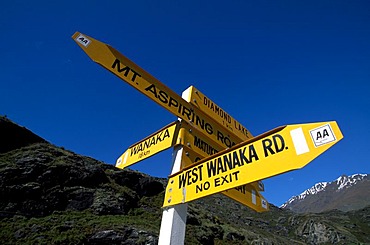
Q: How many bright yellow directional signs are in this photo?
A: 6